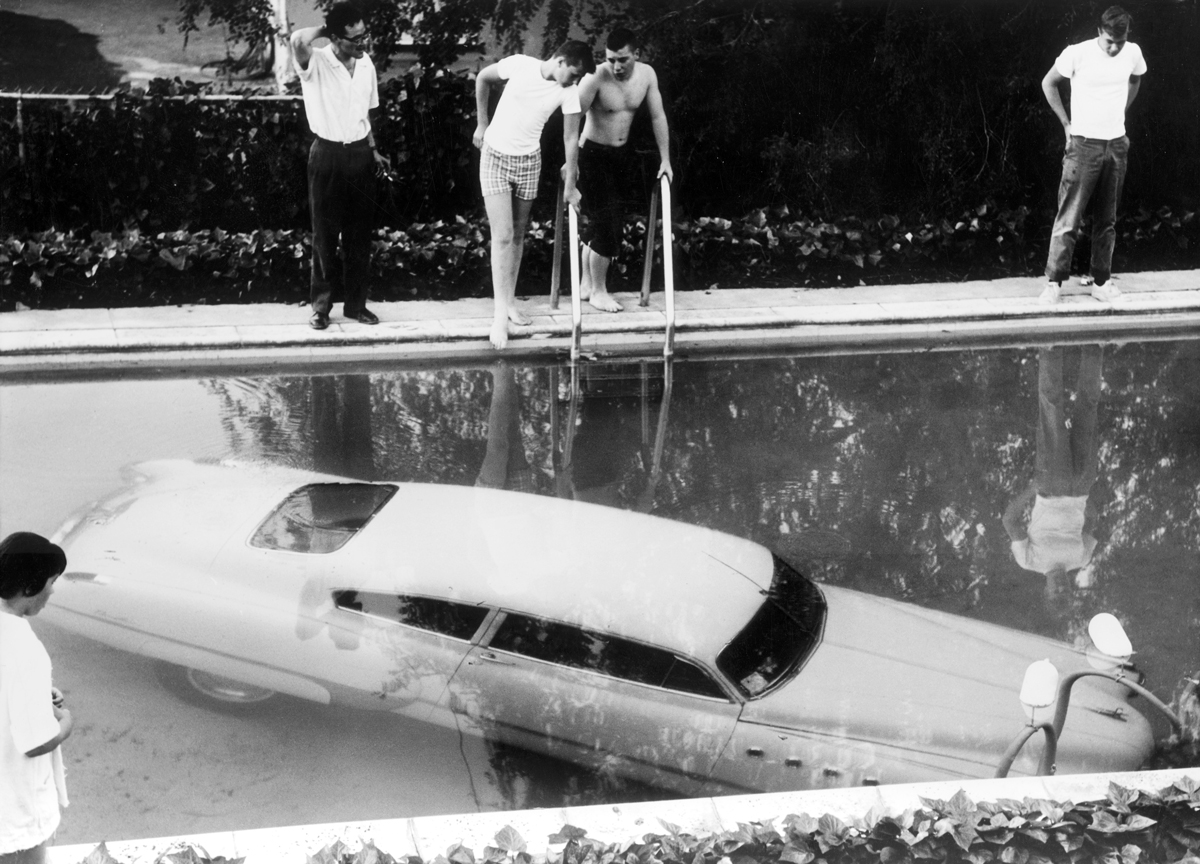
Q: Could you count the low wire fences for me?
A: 1